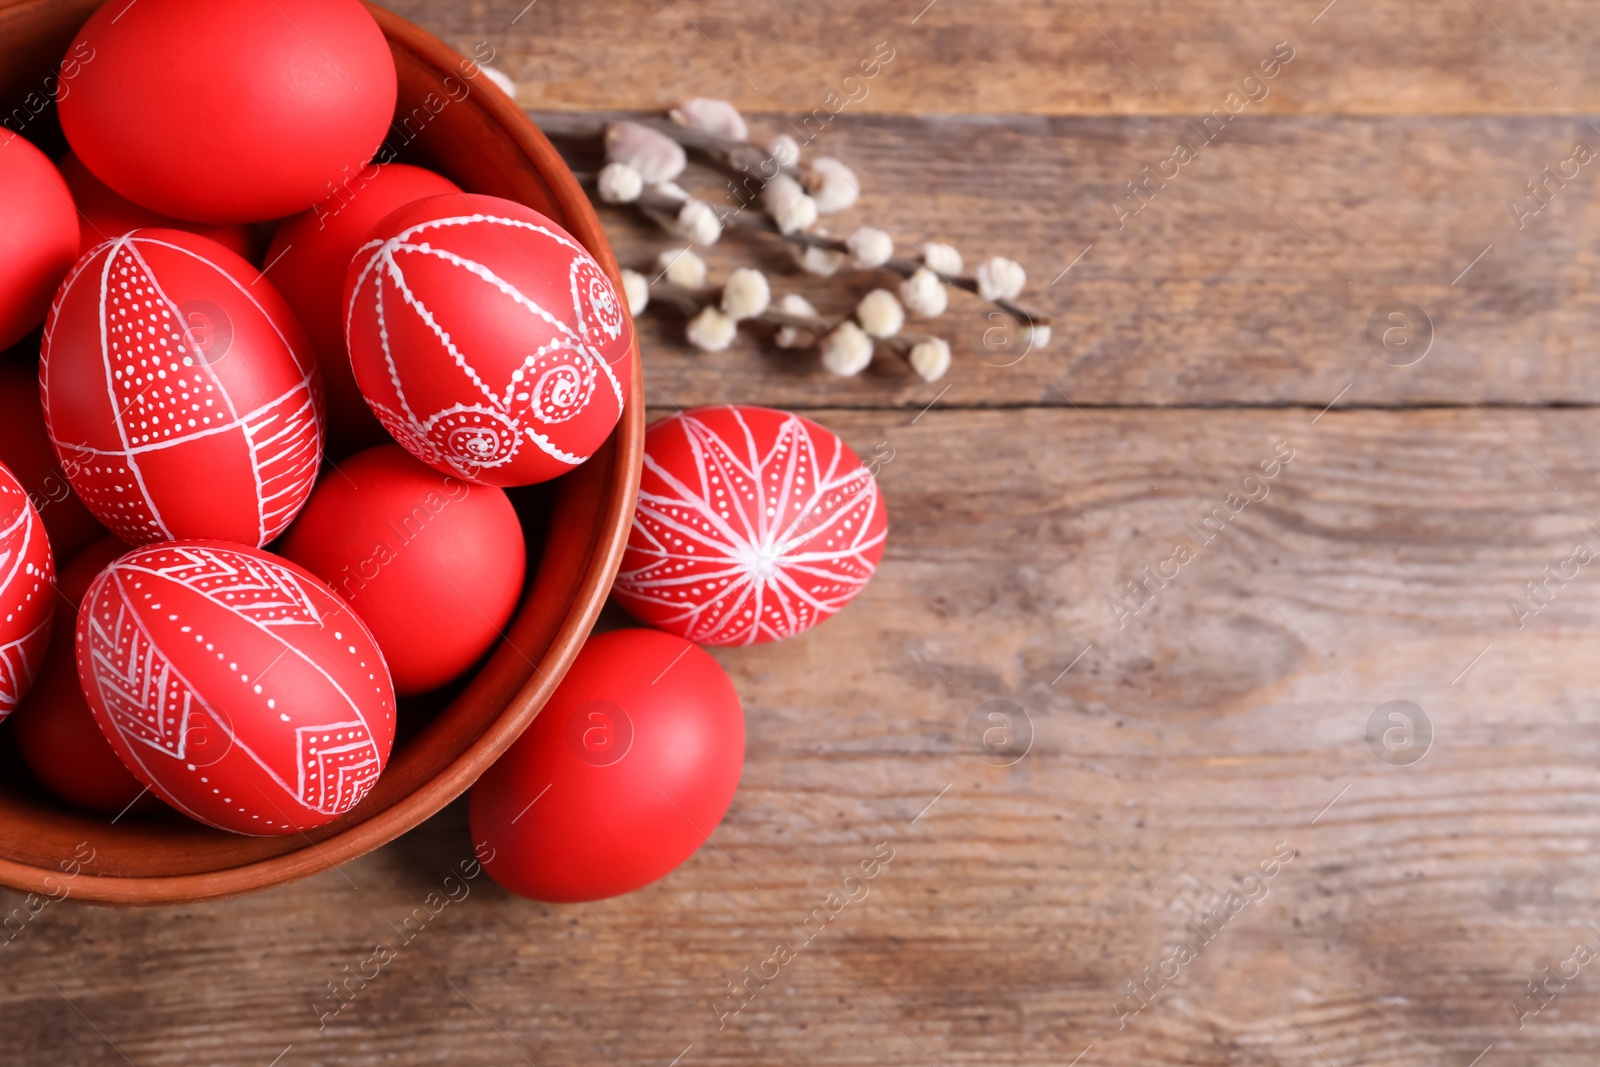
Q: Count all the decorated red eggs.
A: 5